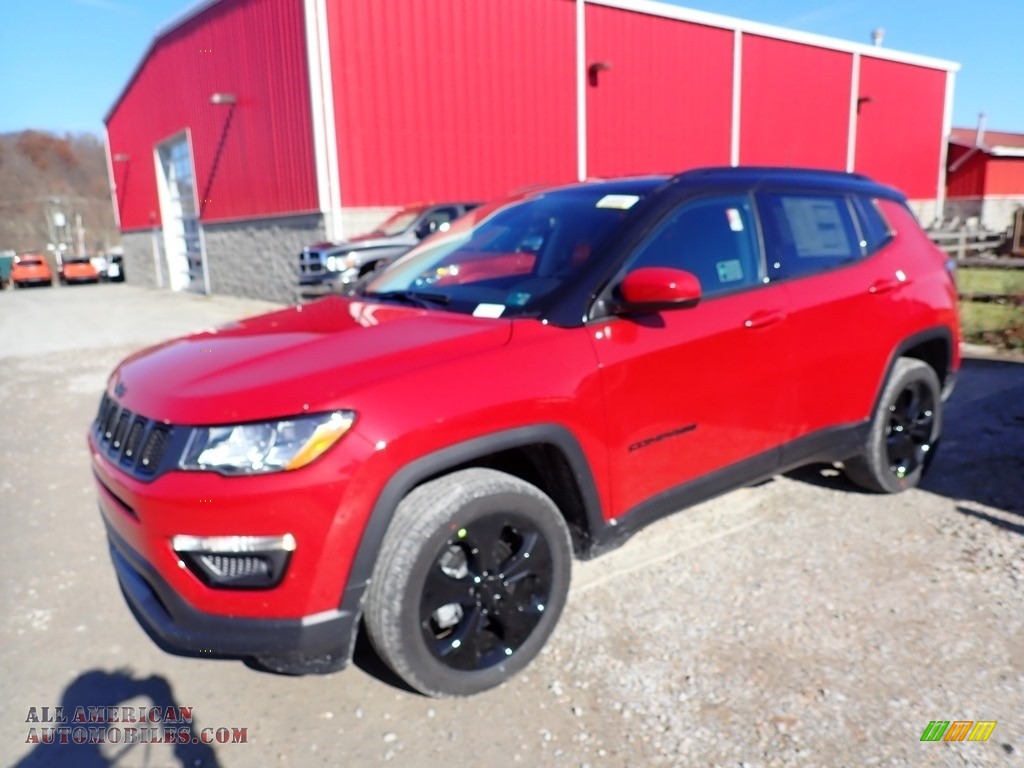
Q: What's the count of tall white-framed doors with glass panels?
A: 1